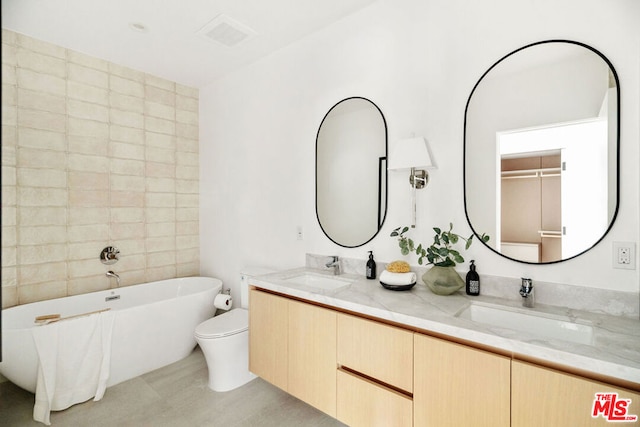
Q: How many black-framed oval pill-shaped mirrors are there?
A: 2